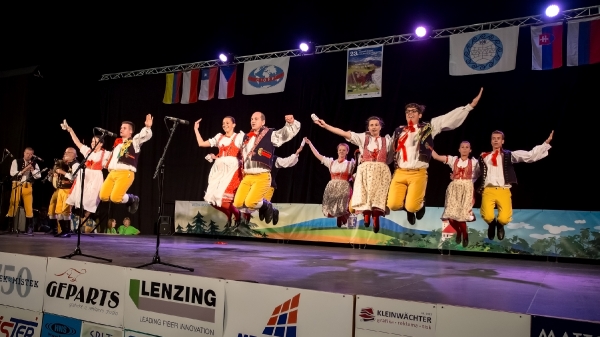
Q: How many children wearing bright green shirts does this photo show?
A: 2